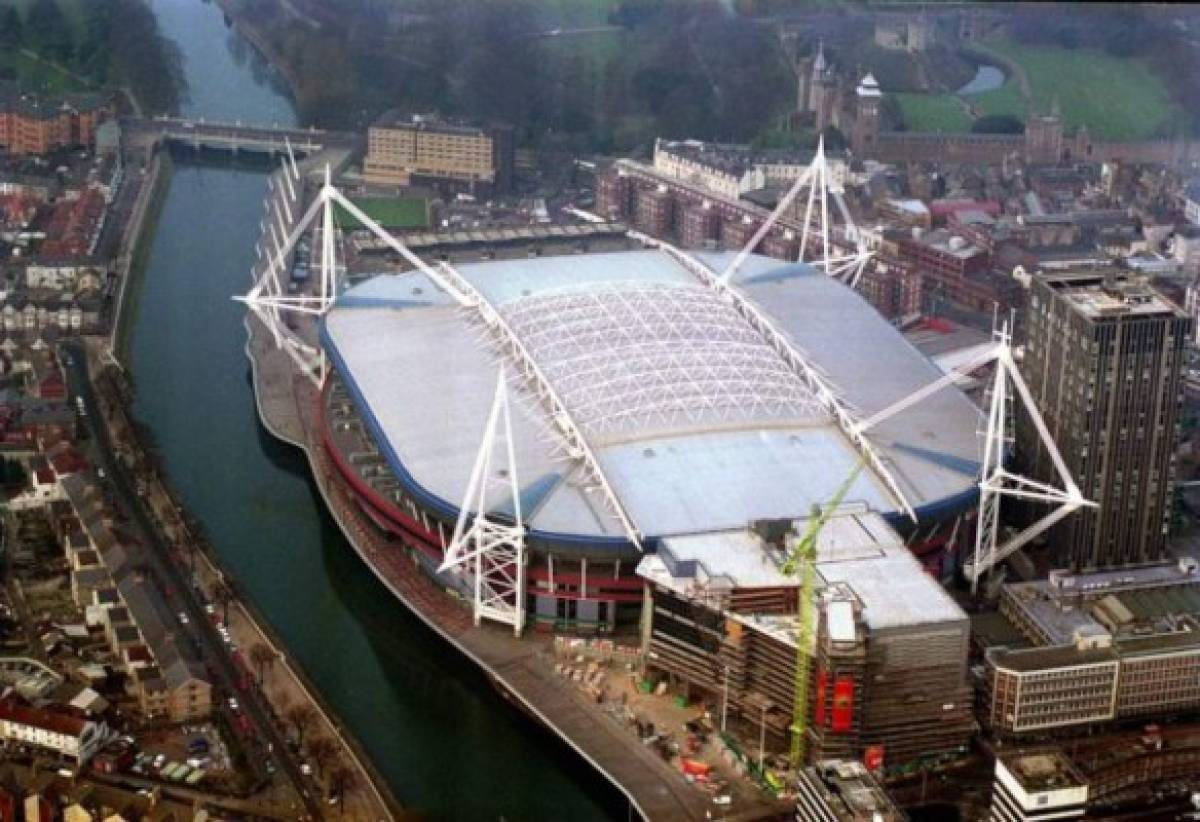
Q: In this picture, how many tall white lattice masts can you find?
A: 4